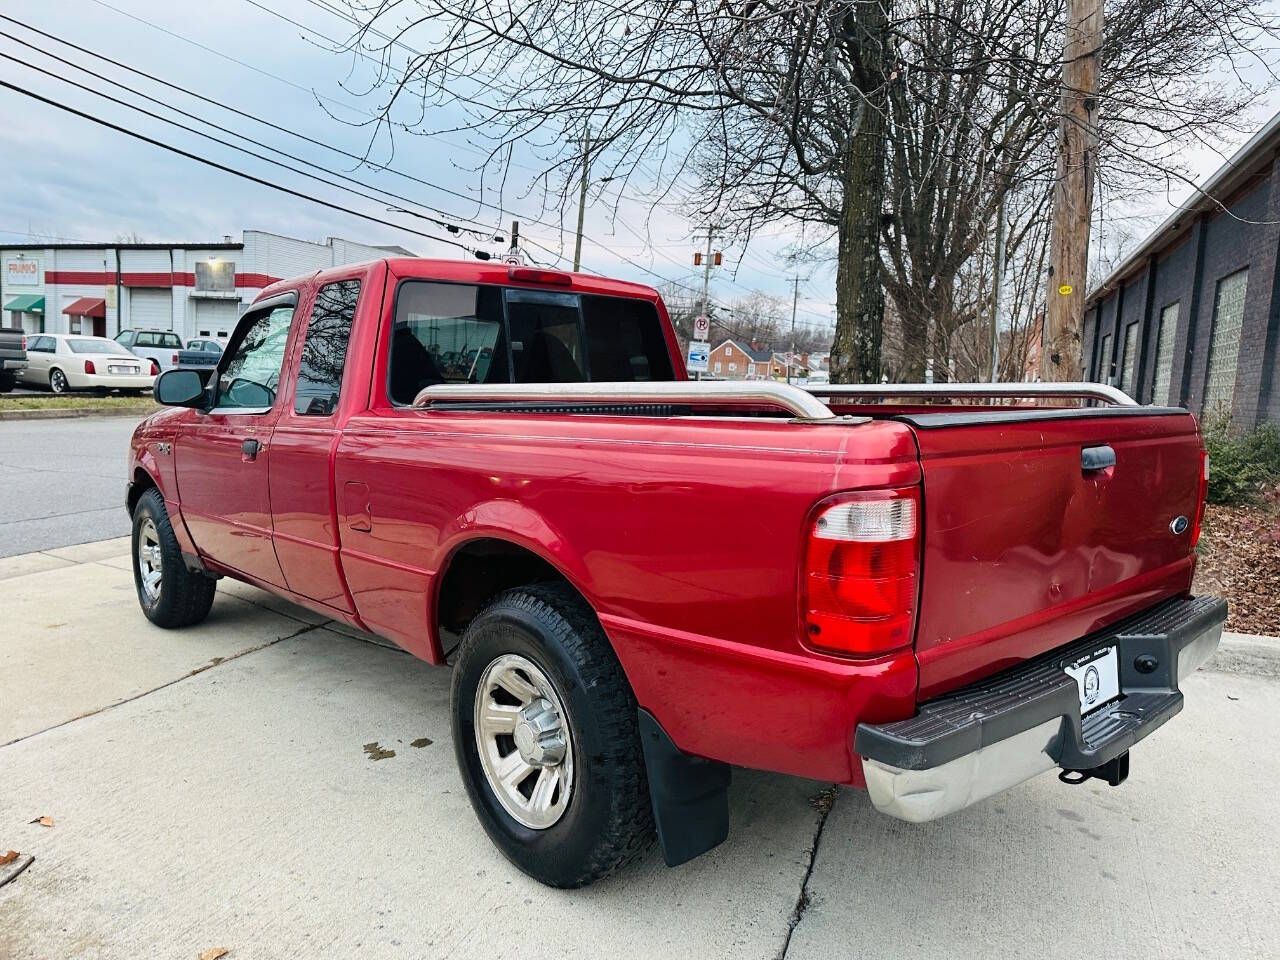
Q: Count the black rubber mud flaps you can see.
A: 1